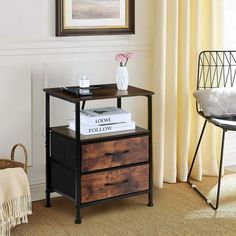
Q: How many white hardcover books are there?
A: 2